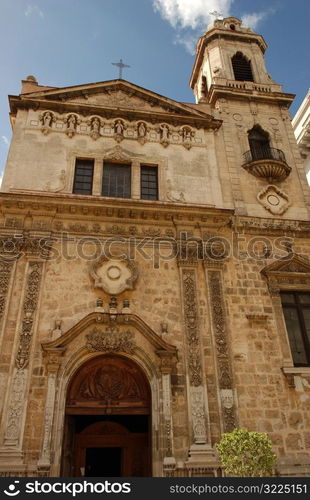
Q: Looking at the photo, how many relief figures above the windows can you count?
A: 7